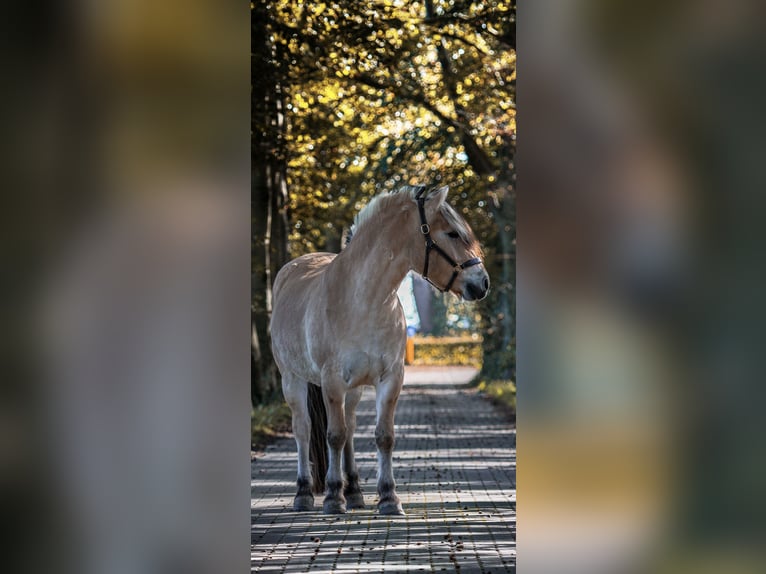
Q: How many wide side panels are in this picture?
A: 2